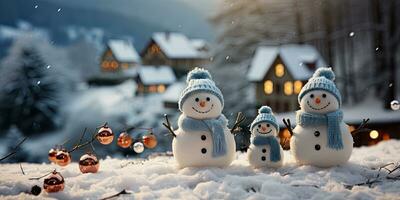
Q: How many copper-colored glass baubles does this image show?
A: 7